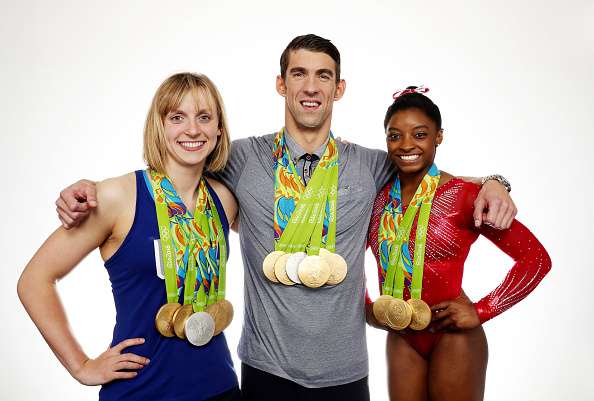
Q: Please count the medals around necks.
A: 14